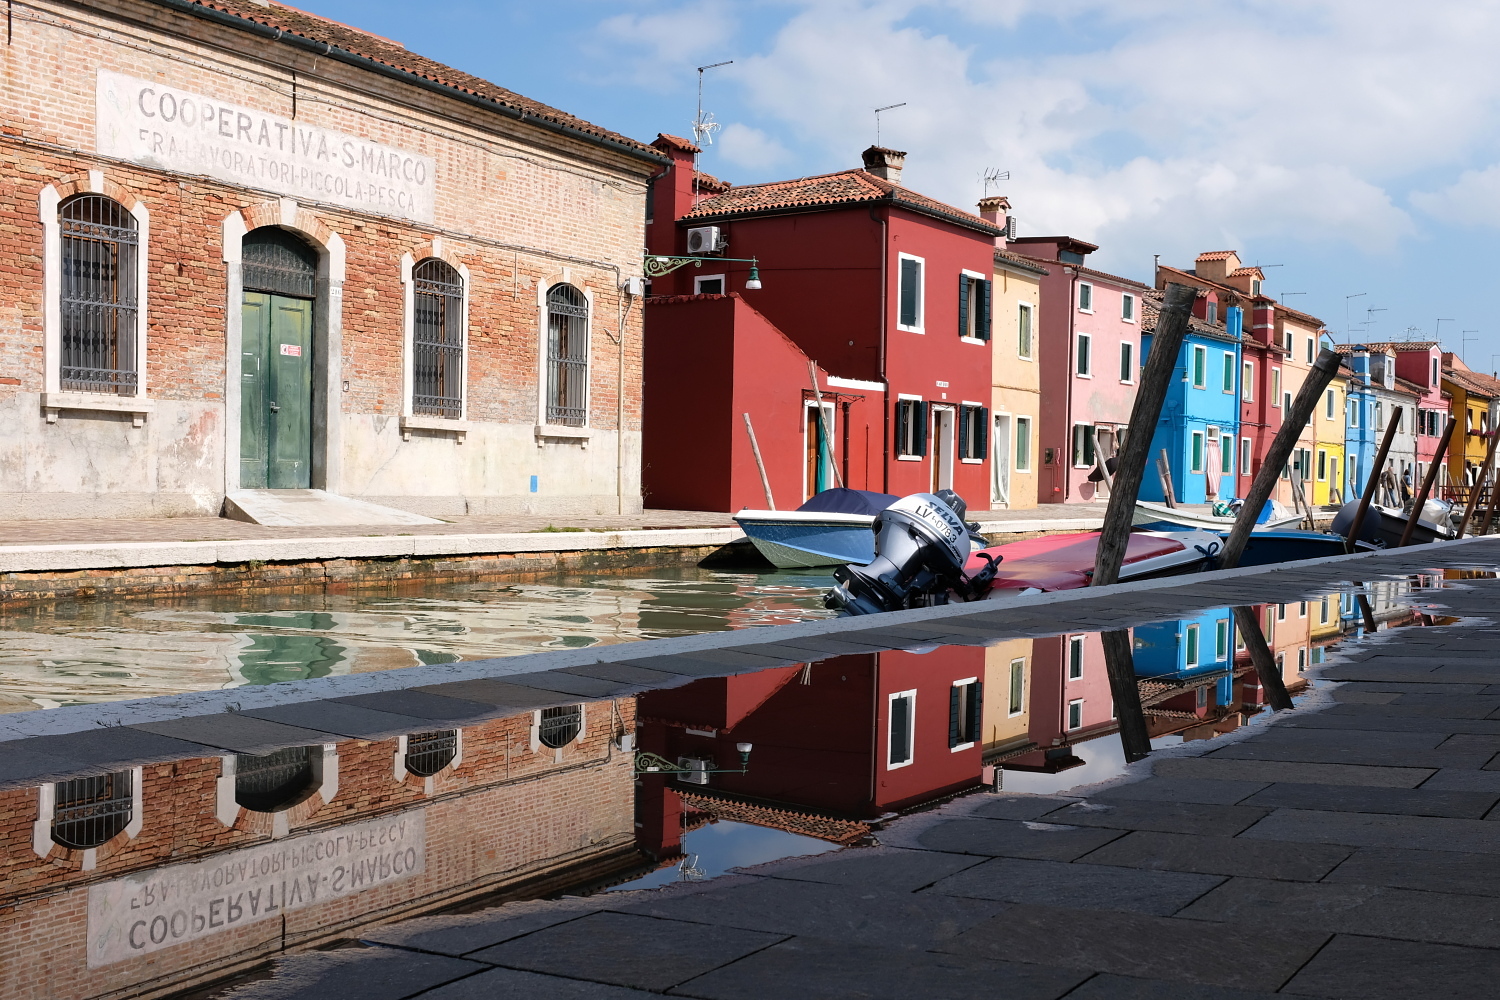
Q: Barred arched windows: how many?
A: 3